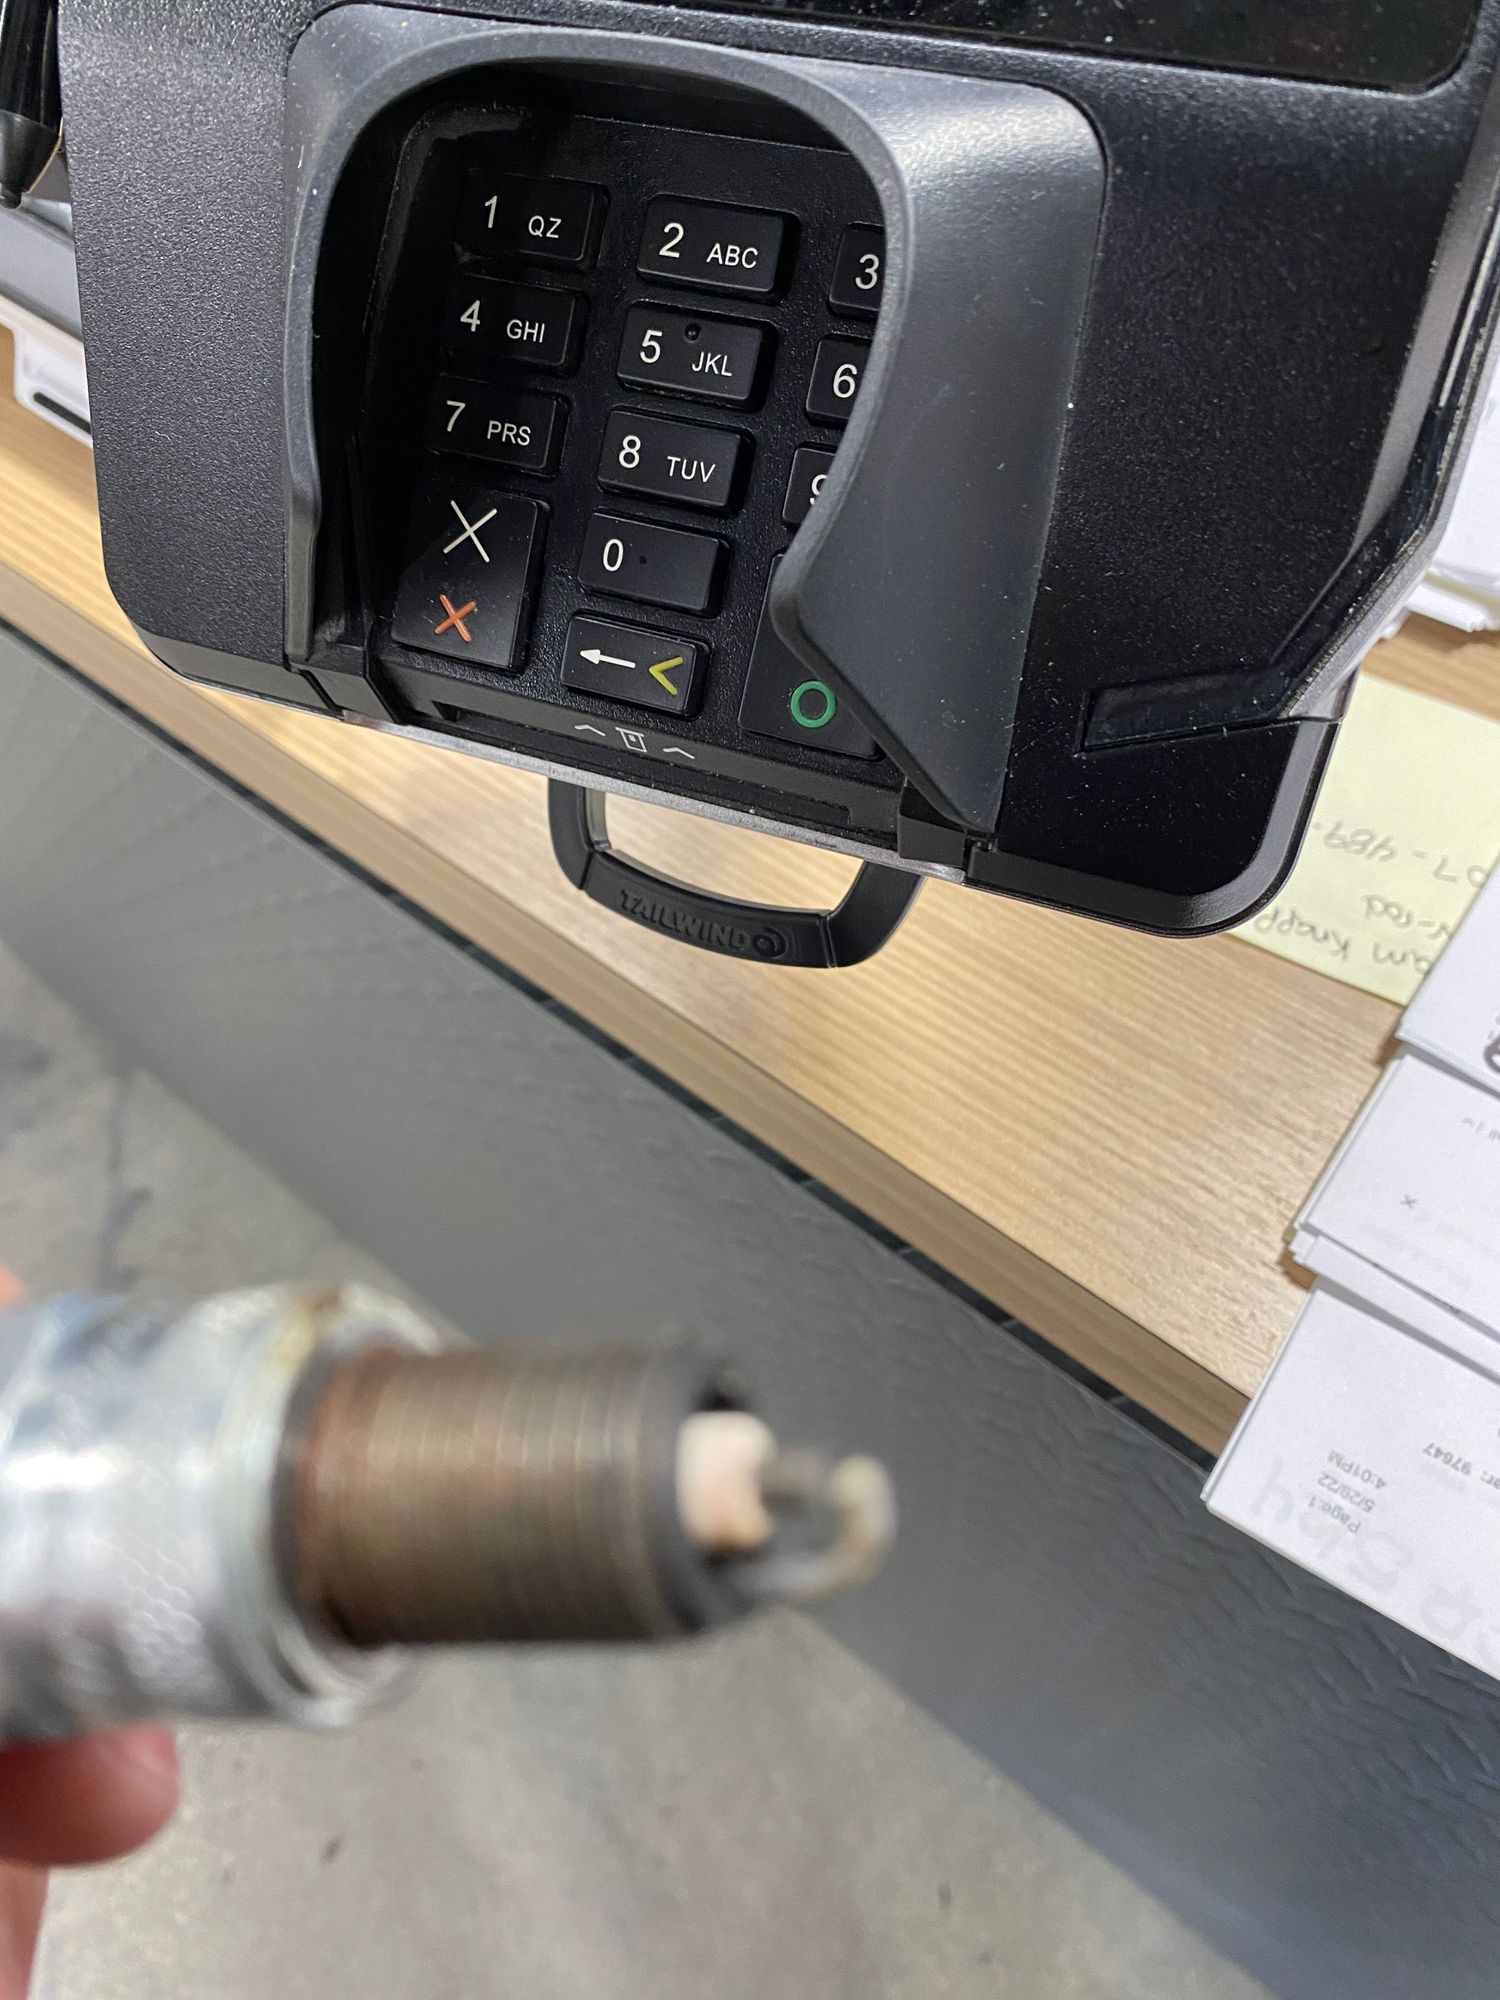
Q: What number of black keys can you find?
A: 13